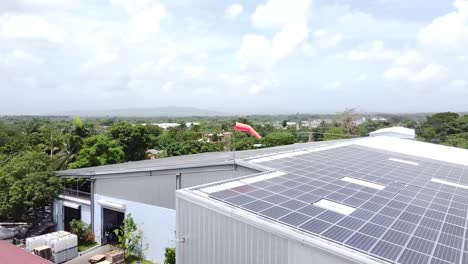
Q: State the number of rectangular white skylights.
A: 4